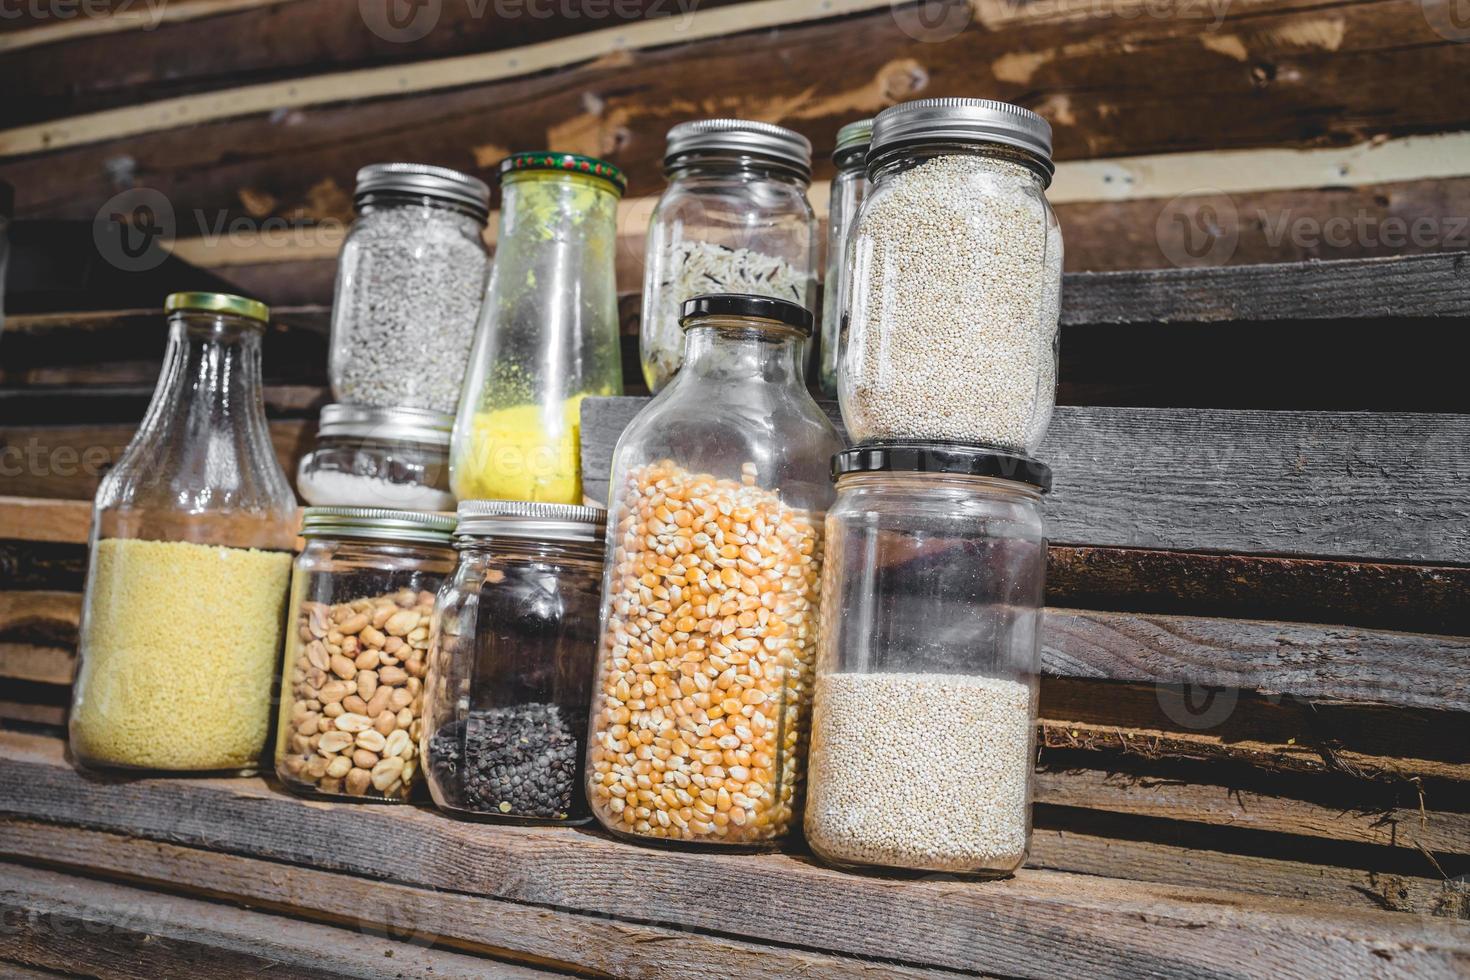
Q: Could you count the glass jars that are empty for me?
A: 0